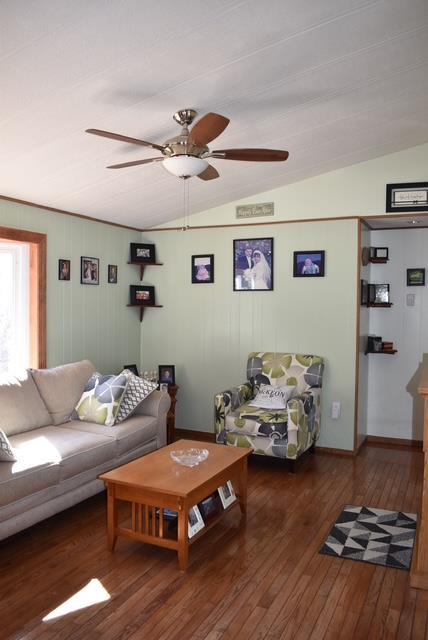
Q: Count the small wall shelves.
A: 5